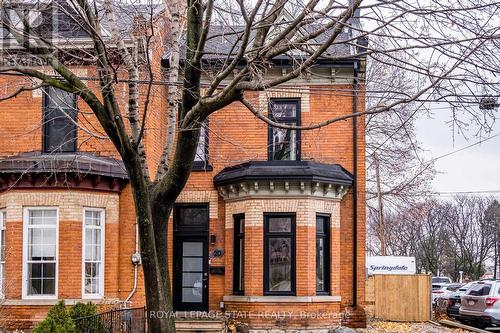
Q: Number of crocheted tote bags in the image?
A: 0